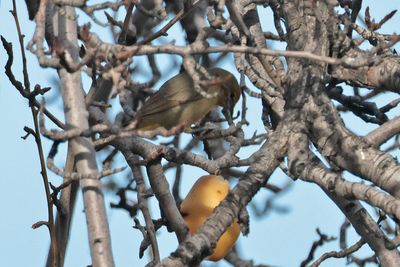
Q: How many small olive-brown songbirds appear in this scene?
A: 1